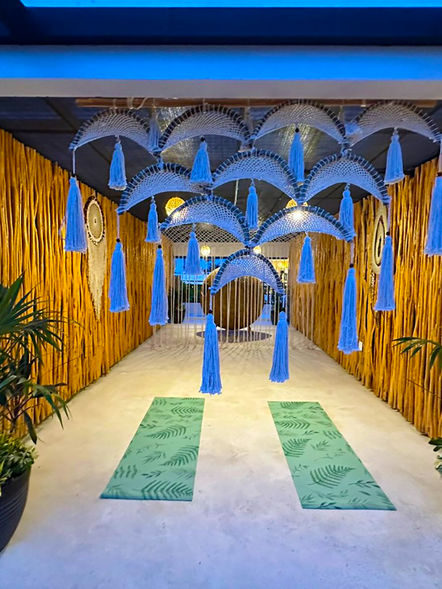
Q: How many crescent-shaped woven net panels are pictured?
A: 10